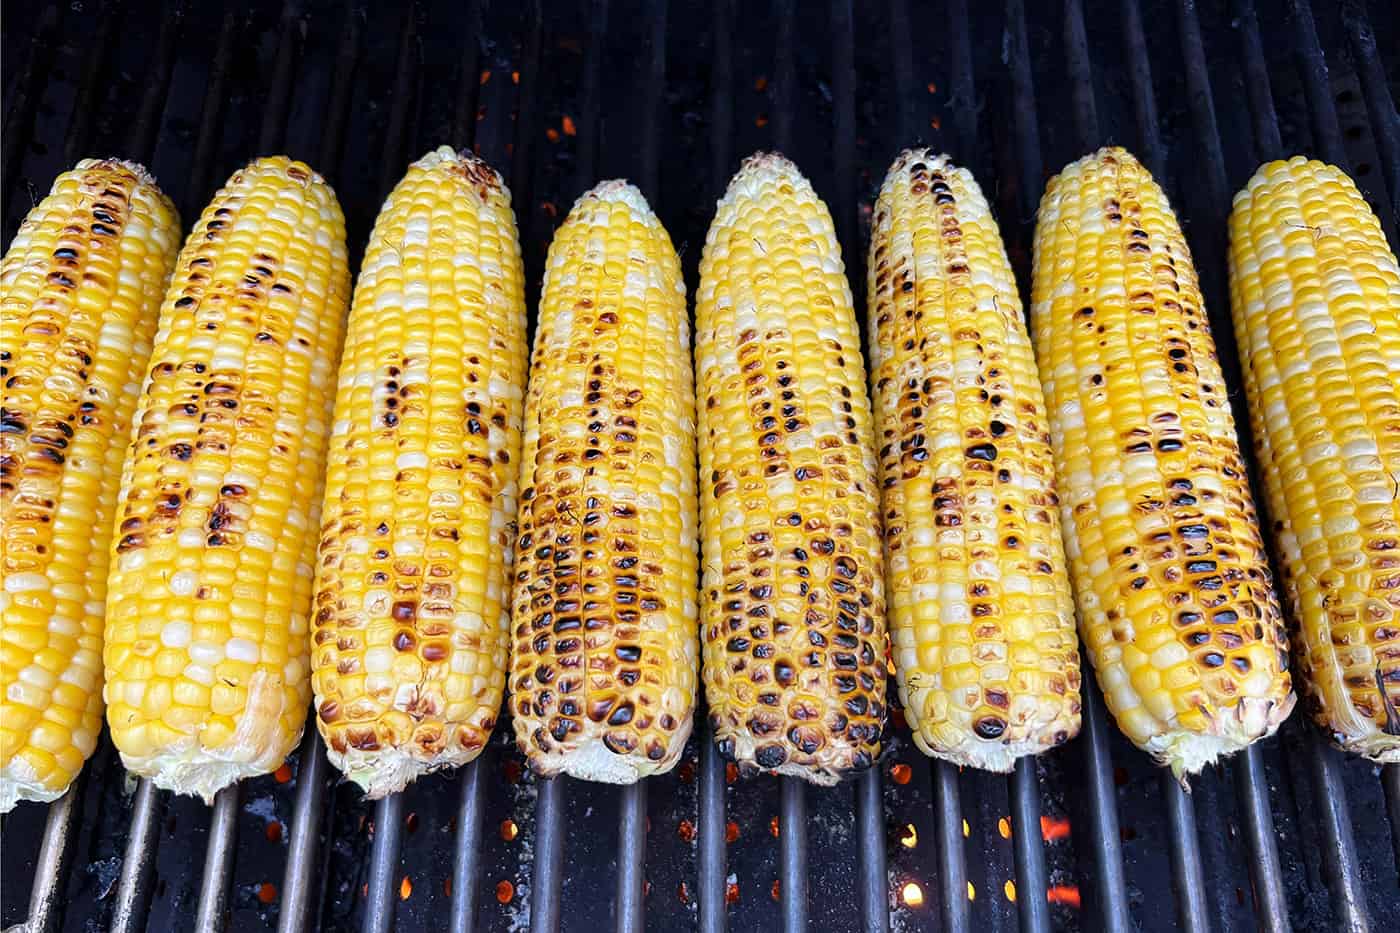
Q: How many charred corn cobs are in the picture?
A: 8